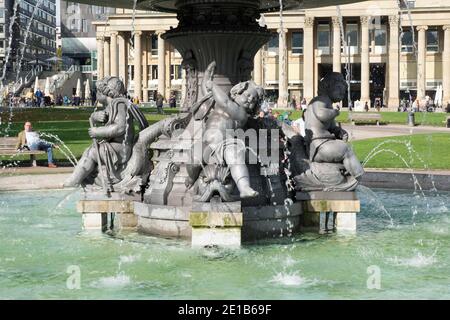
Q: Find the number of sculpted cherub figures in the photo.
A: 3